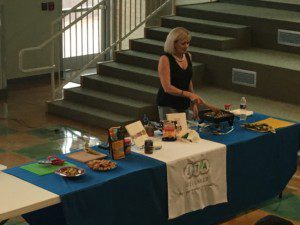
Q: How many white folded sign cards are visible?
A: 2